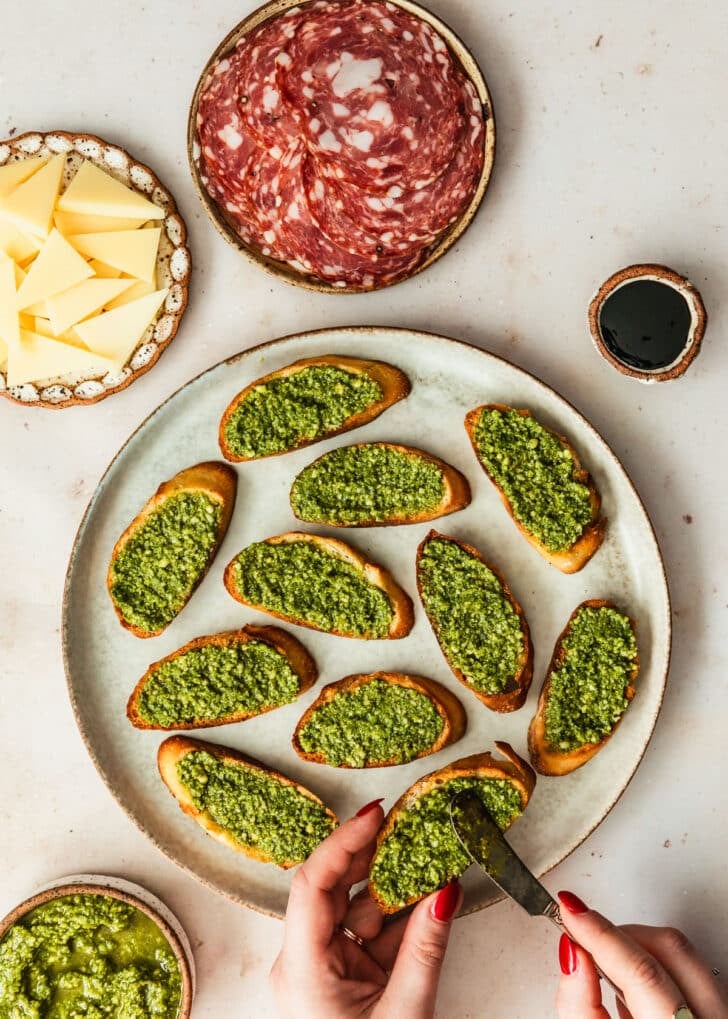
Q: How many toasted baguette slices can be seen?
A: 11